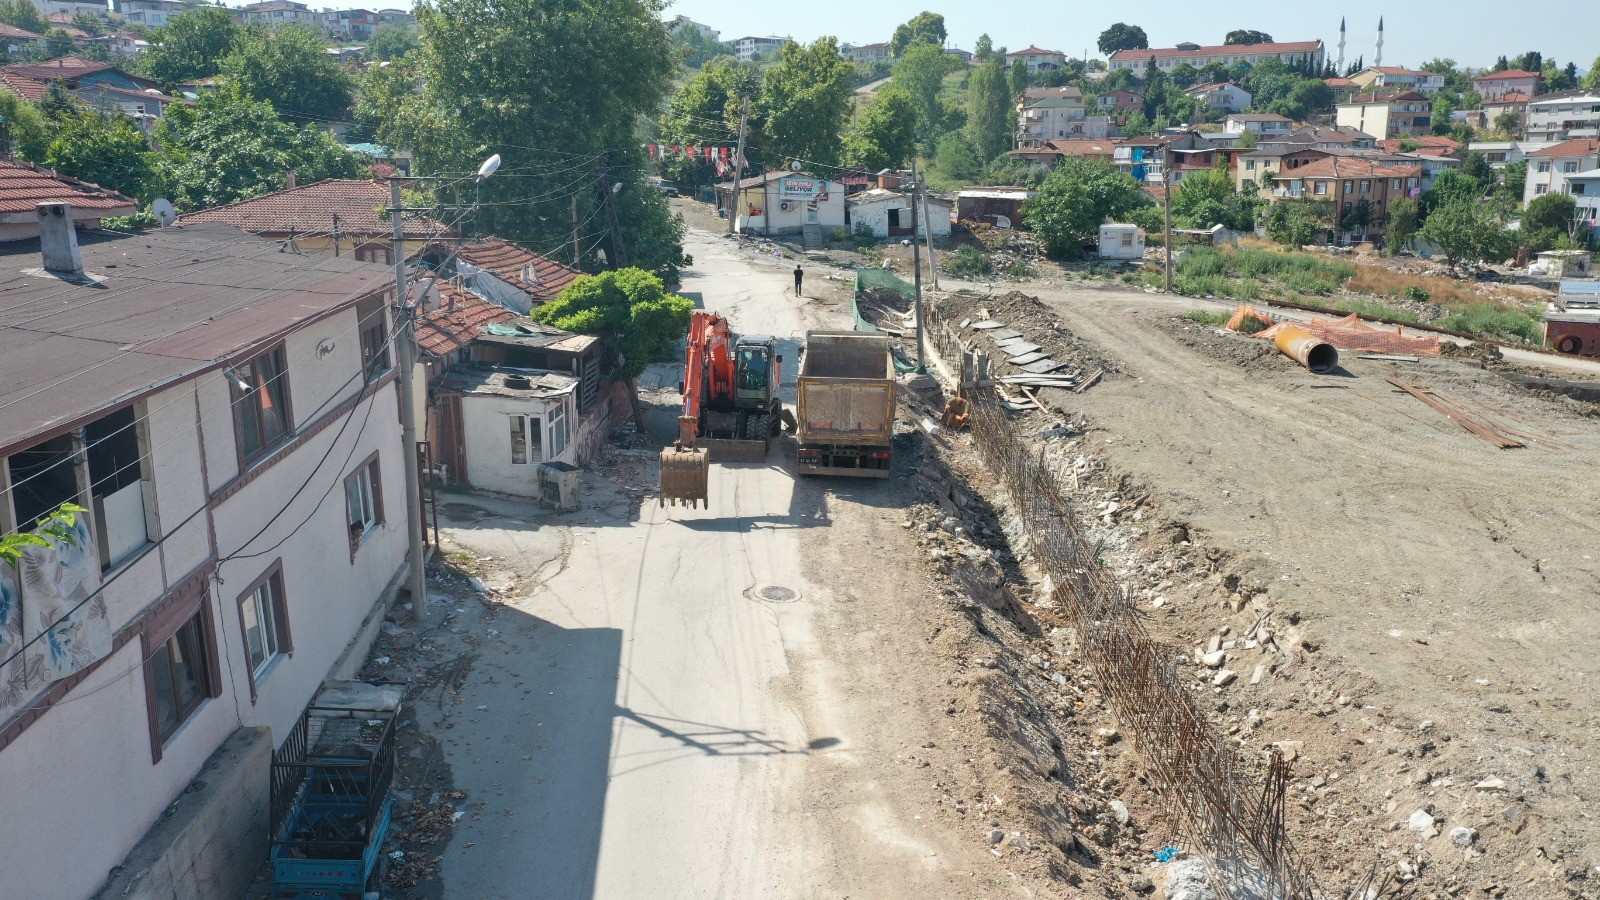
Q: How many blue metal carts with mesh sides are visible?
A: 1